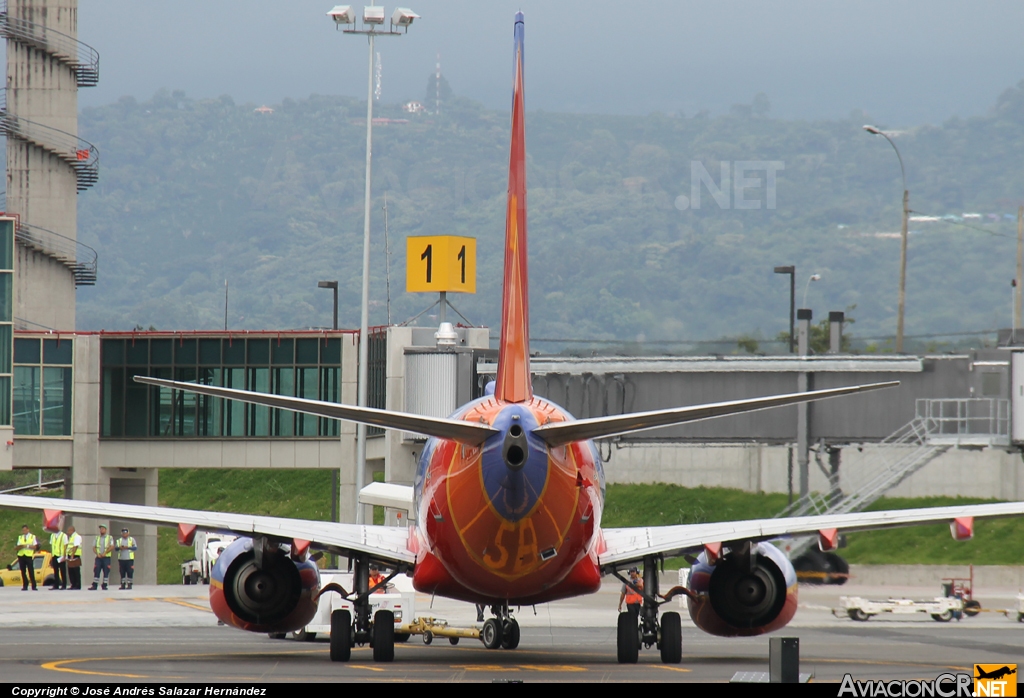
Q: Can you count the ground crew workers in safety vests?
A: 7